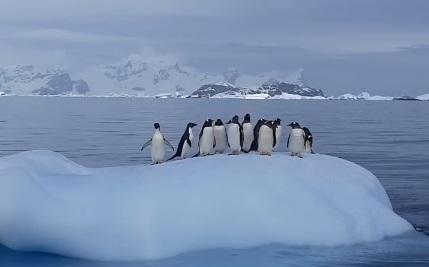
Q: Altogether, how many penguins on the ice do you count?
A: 11